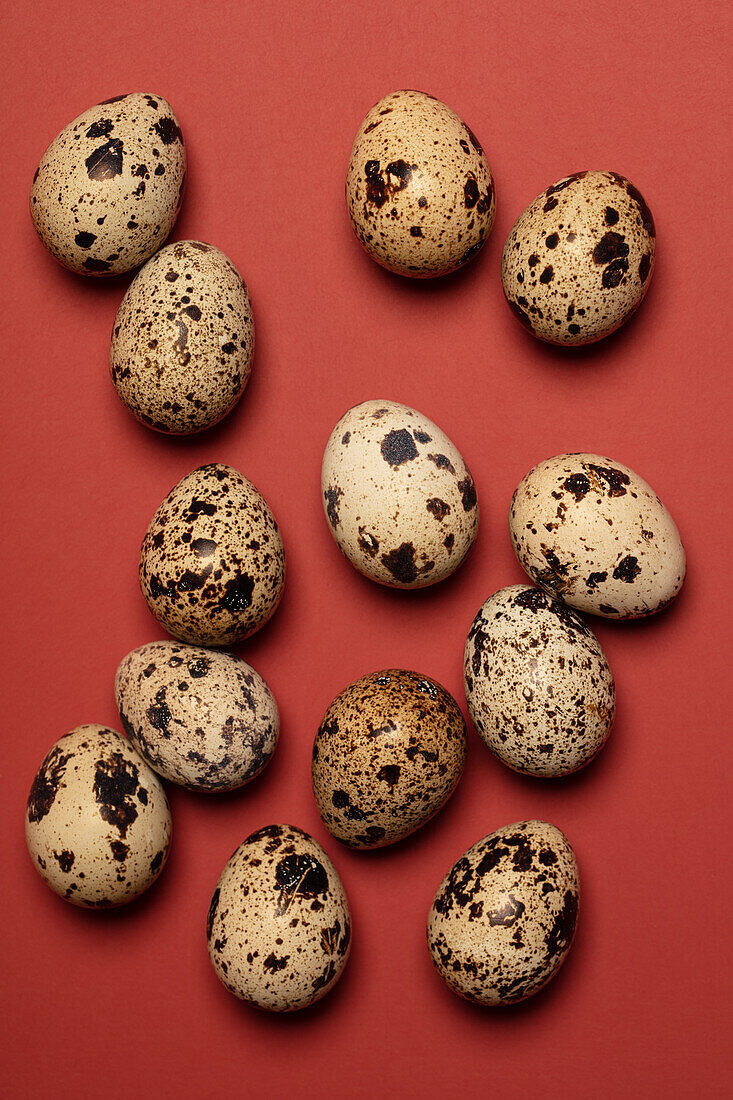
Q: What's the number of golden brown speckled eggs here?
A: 13